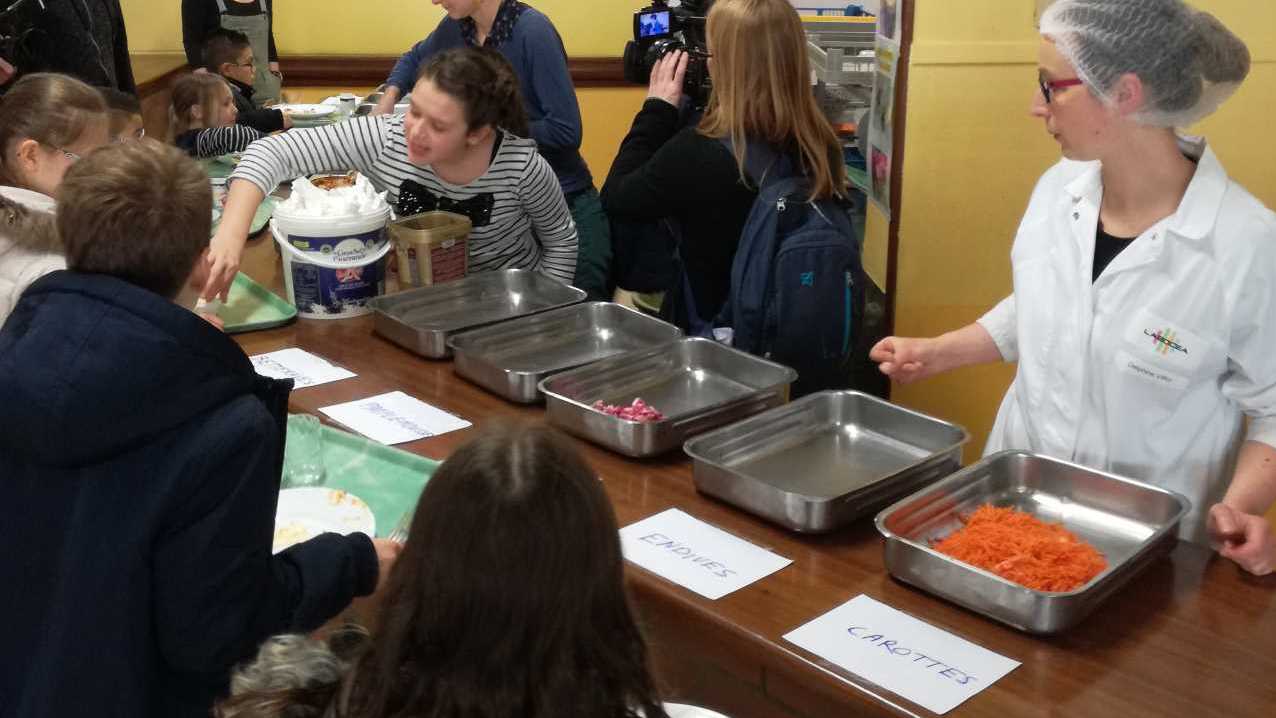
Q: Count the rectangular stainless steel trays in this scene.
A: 5